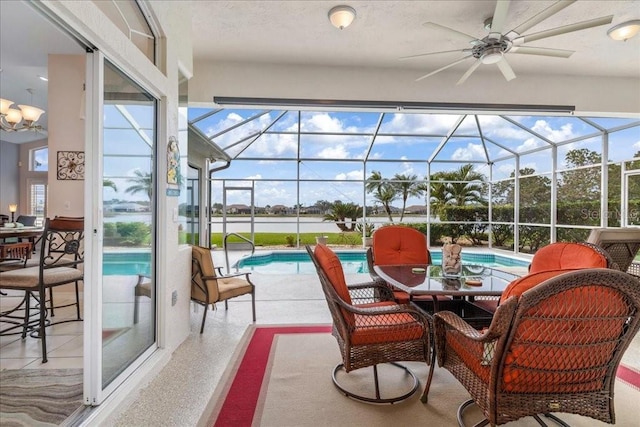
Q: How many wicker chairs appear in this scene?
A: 4